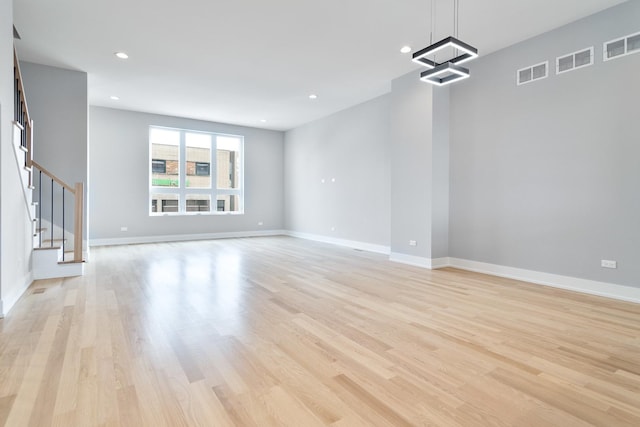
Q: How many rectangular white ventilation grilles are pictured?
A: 3